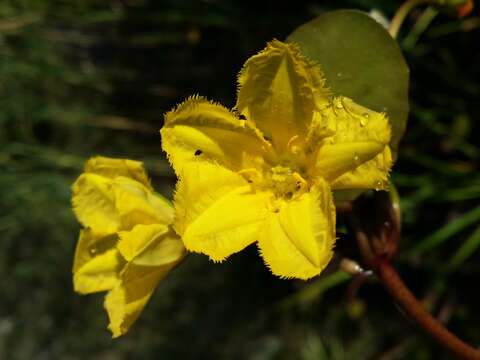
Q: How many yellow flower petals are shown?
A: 10